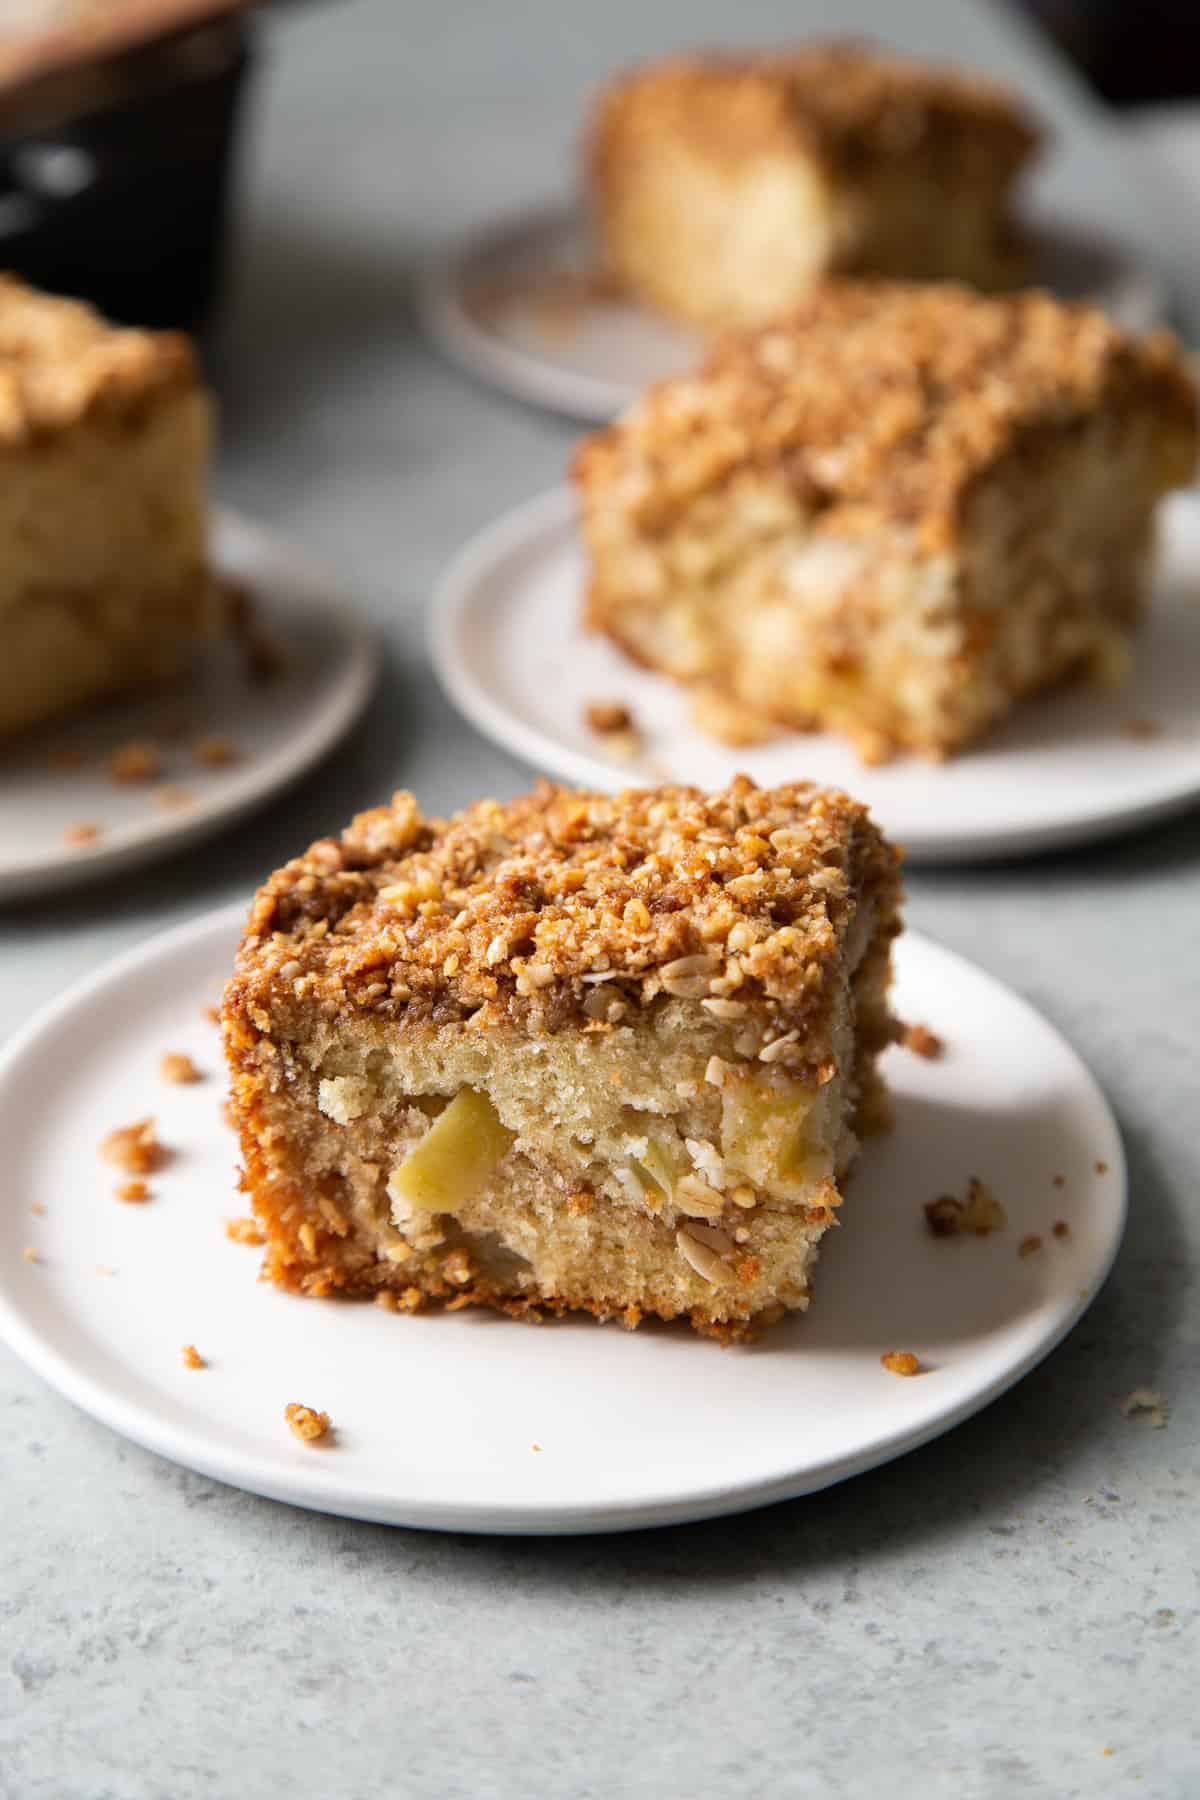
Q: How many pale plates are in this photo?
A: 4